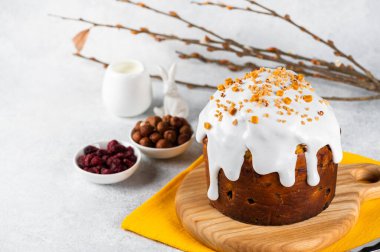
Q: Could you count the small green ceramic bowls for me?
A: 0